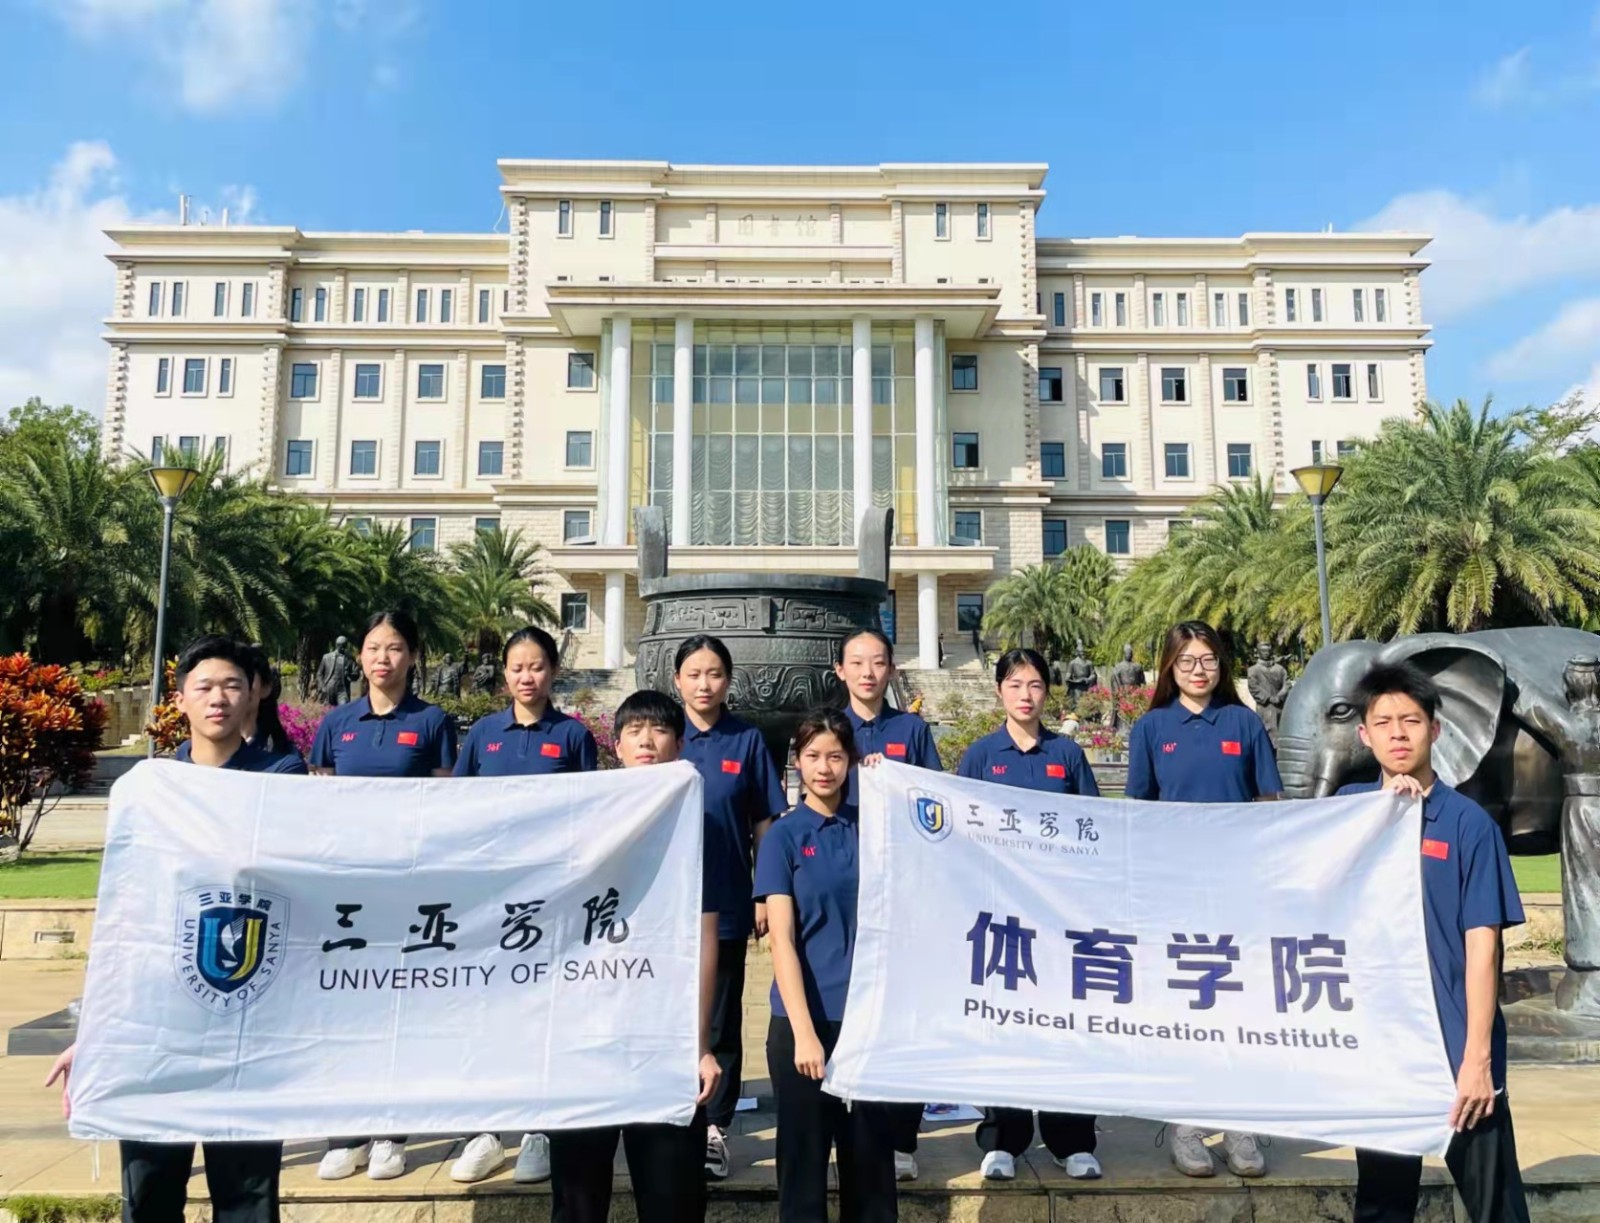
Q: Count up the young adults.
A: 11